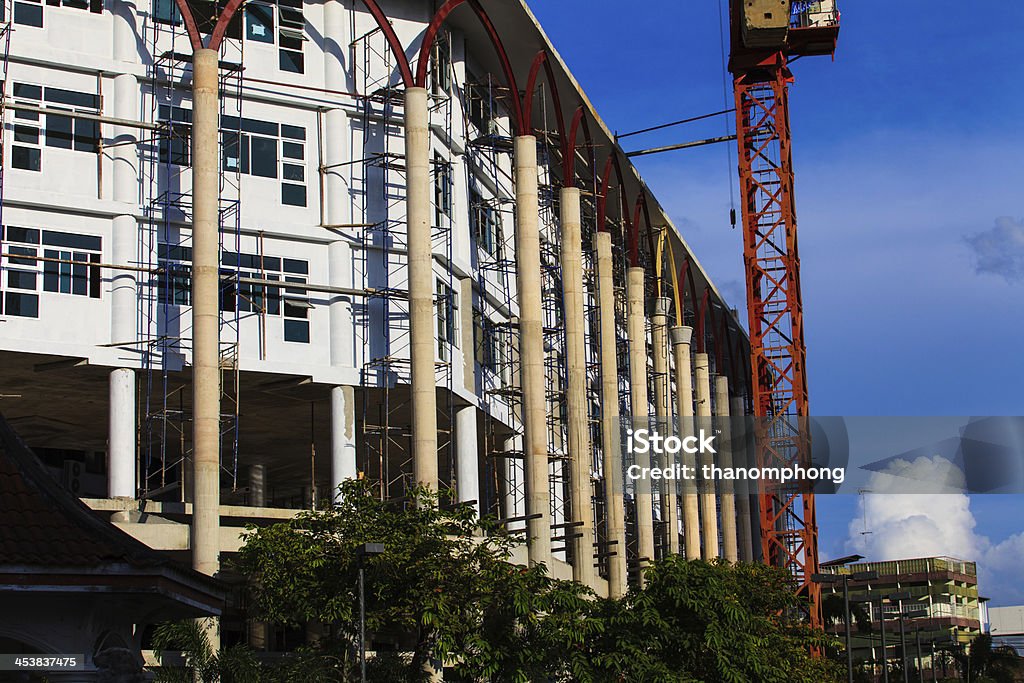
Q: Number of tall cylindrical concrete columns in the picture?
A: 11